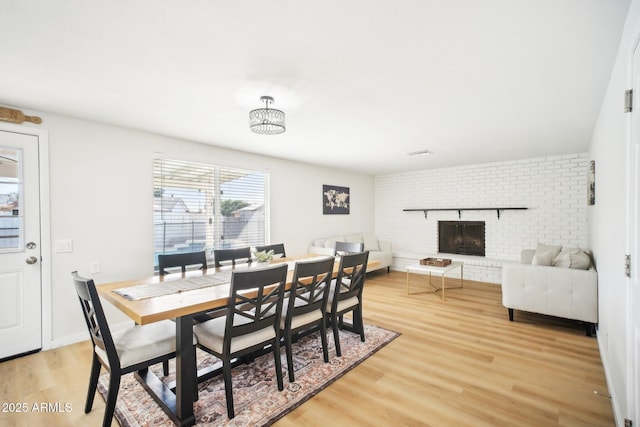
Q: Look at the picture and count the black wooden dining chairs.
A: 8